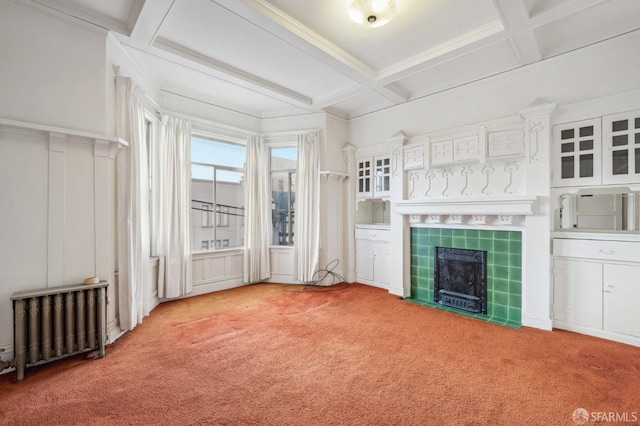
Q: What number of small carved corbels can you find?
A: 5